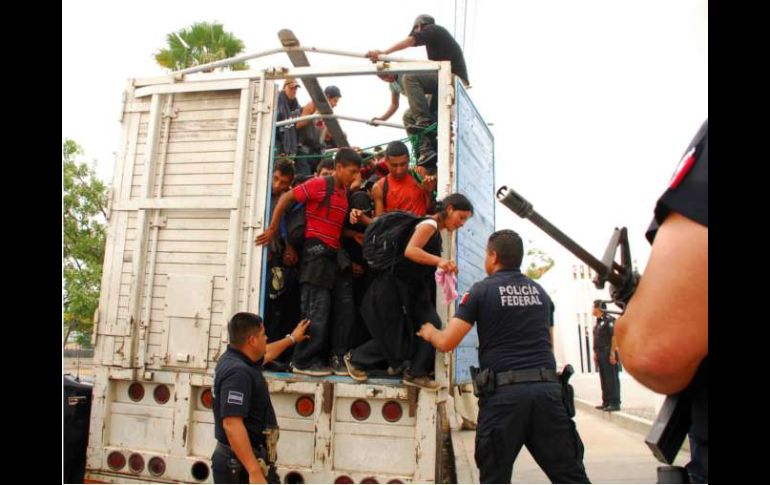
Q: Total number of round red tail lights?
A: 12